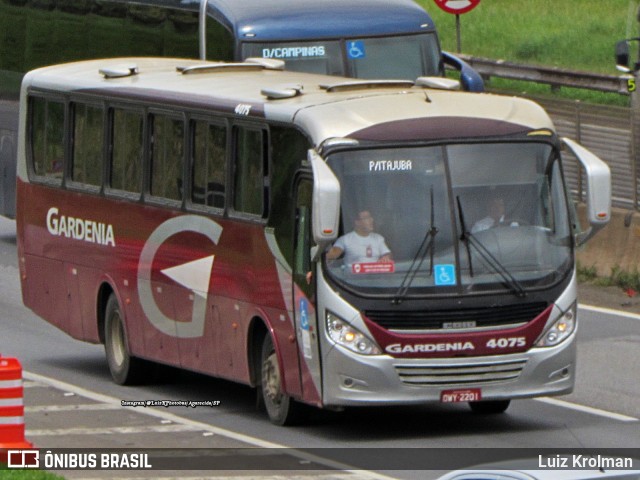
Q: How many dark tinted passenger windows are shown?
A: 6